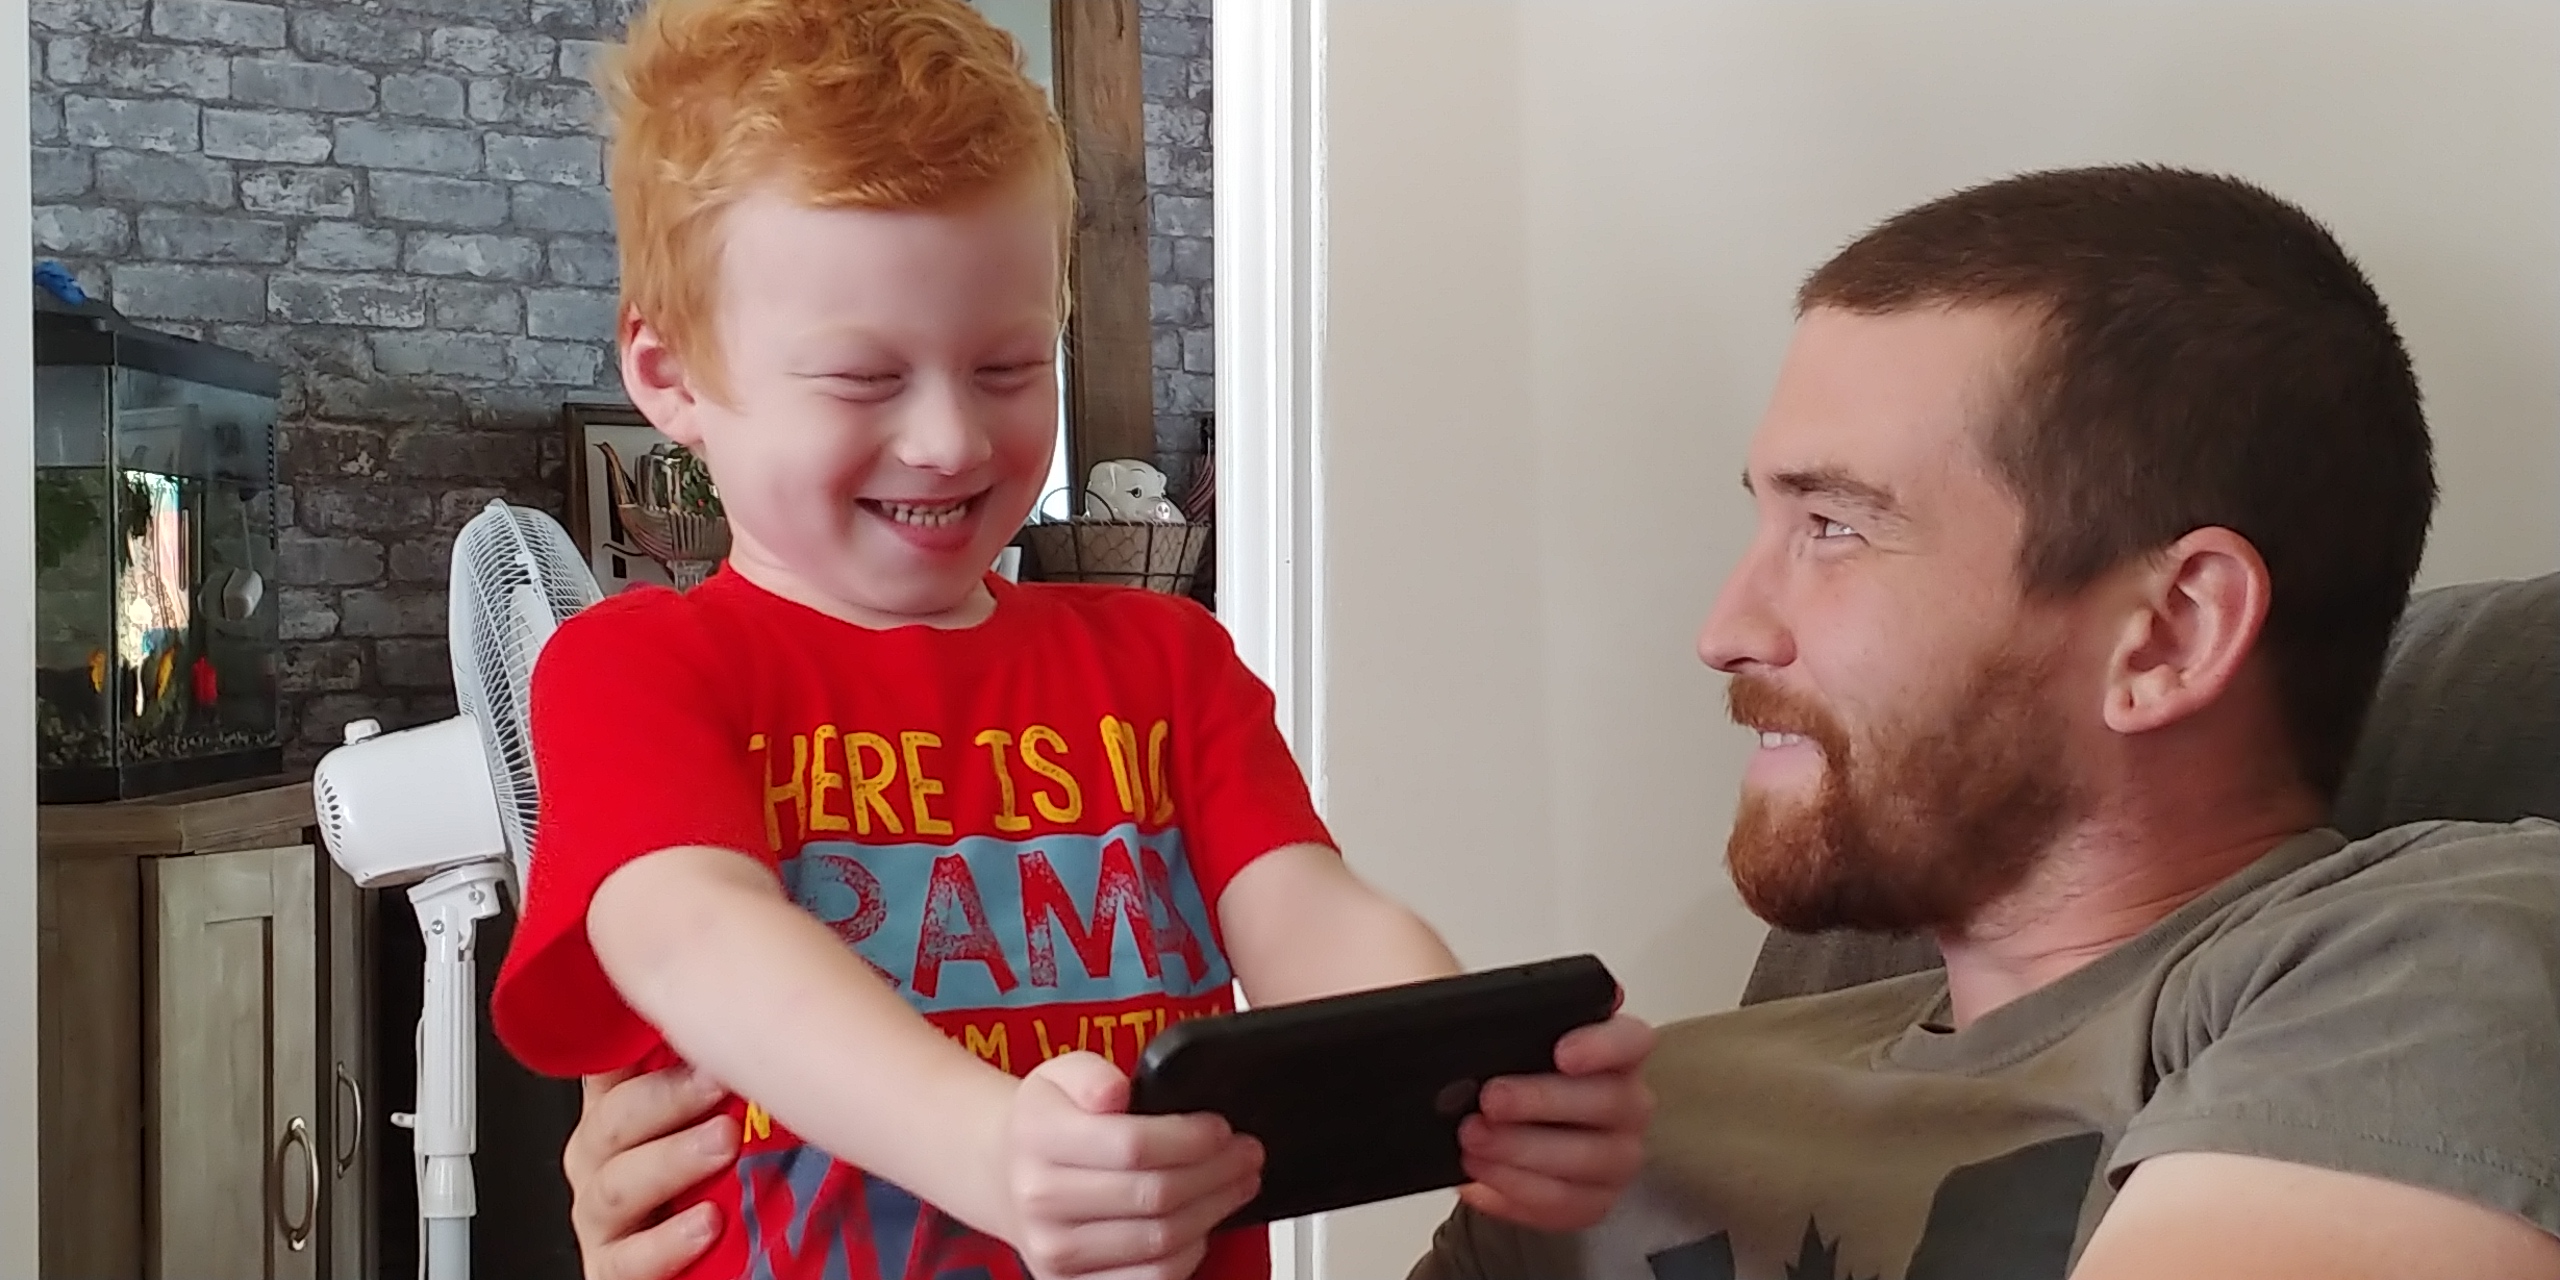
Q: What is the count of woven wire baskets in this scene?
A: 1